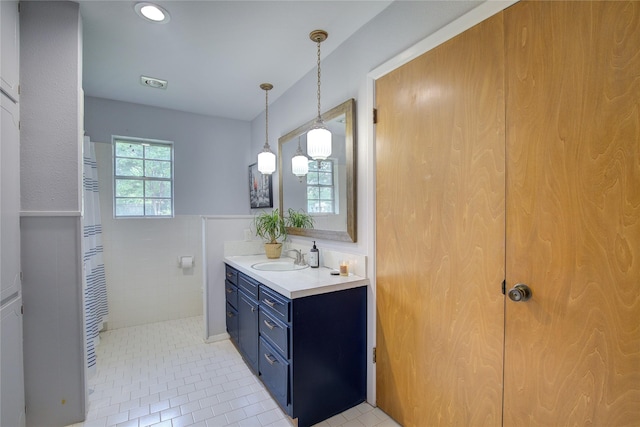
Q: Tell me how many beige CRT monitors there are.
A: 0